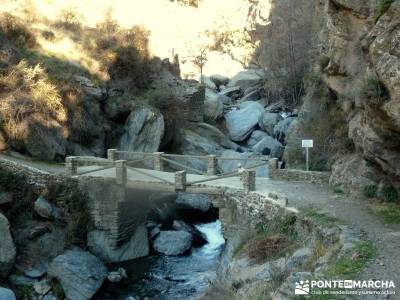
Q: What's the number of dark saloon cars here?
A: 0